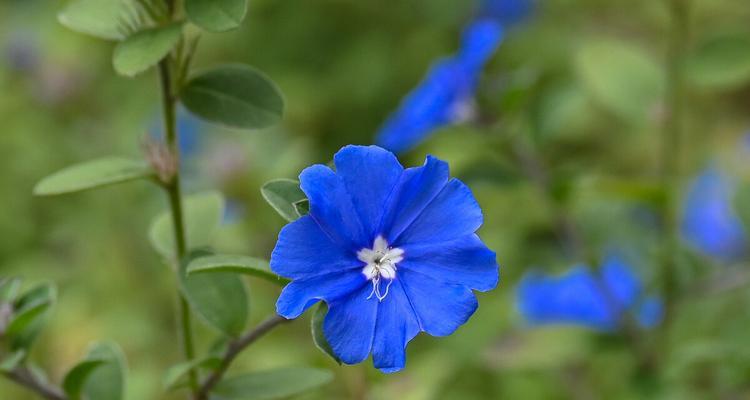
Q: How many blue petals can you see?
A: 10